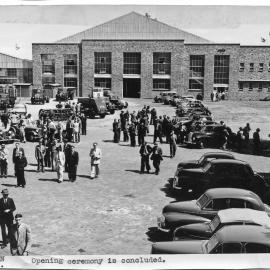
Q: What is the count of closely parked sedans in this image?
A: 5